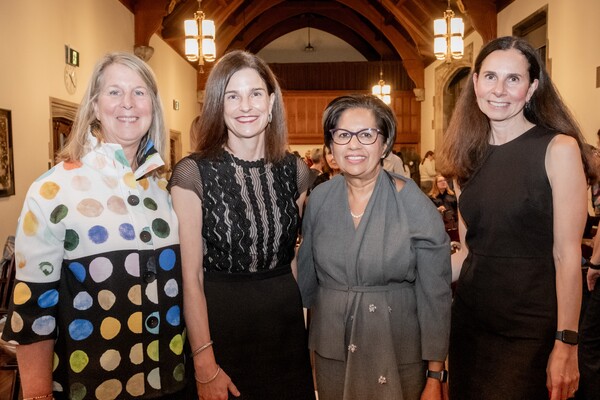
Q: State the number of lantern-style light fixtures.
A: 3